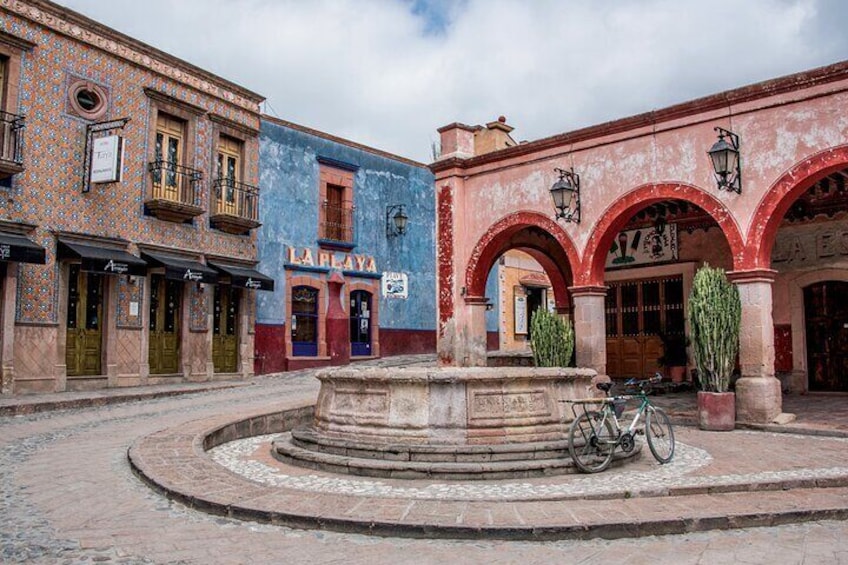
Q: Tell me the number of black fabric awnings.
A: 4